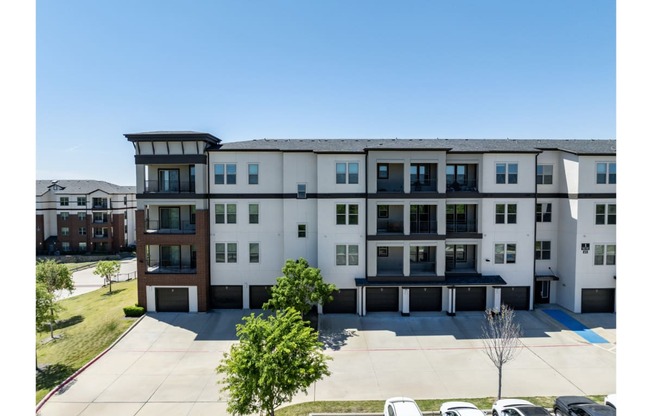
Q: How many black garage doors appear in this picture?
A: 9